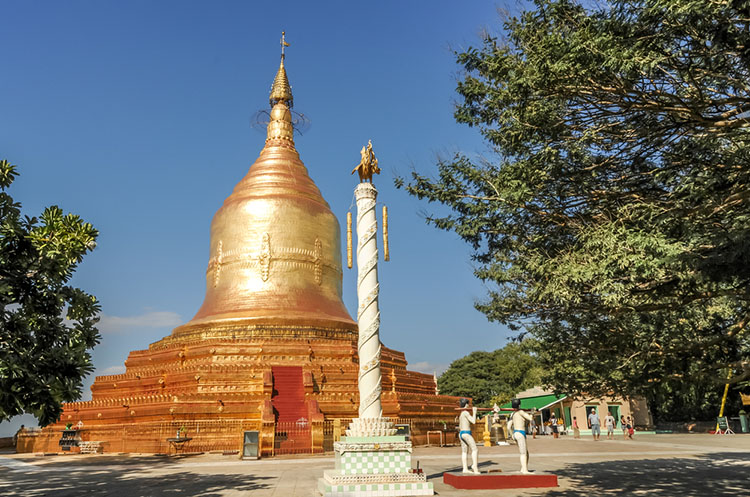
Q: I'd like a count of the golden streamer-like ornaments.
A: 2